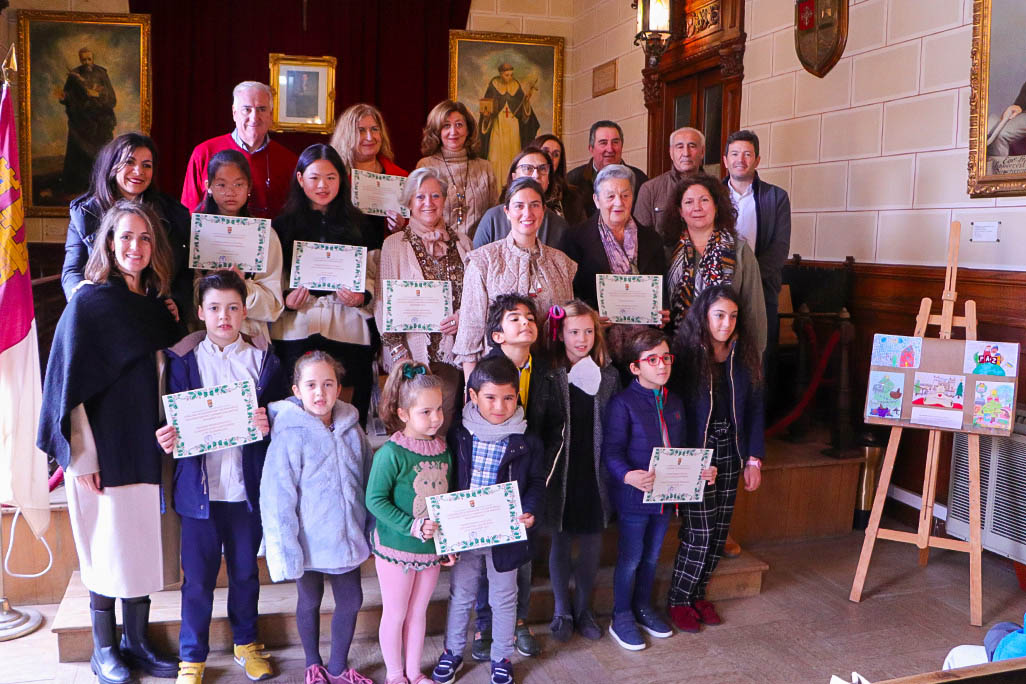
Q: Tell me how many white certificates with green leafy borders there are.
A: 8